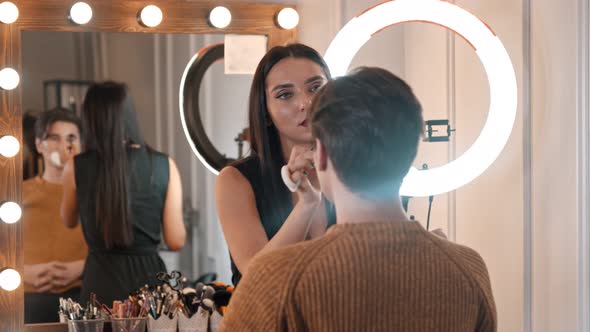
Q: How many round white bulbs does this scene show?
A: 9